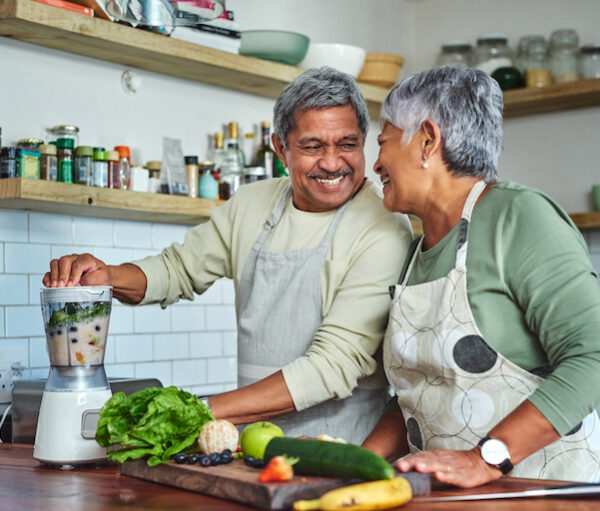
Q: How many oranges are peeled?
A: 1